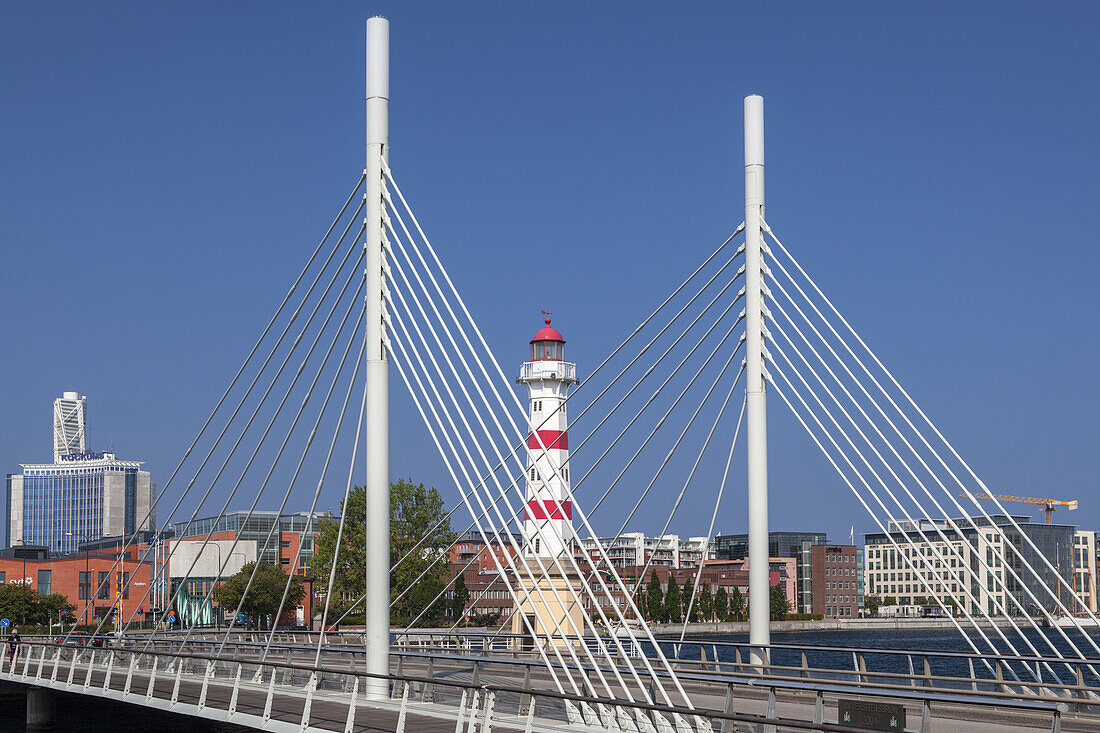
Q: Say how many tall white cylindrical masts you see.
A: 2